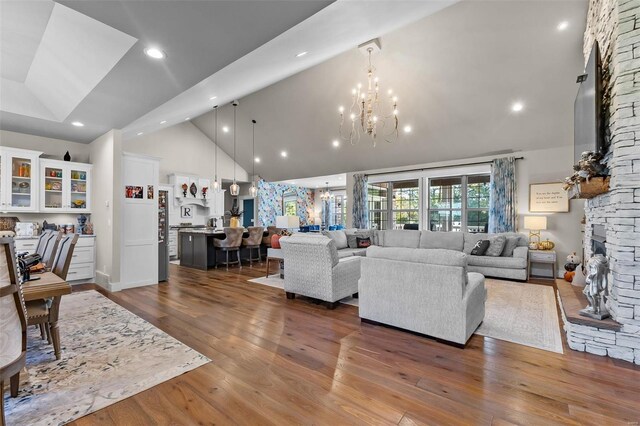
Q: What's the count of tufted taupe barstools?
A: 3